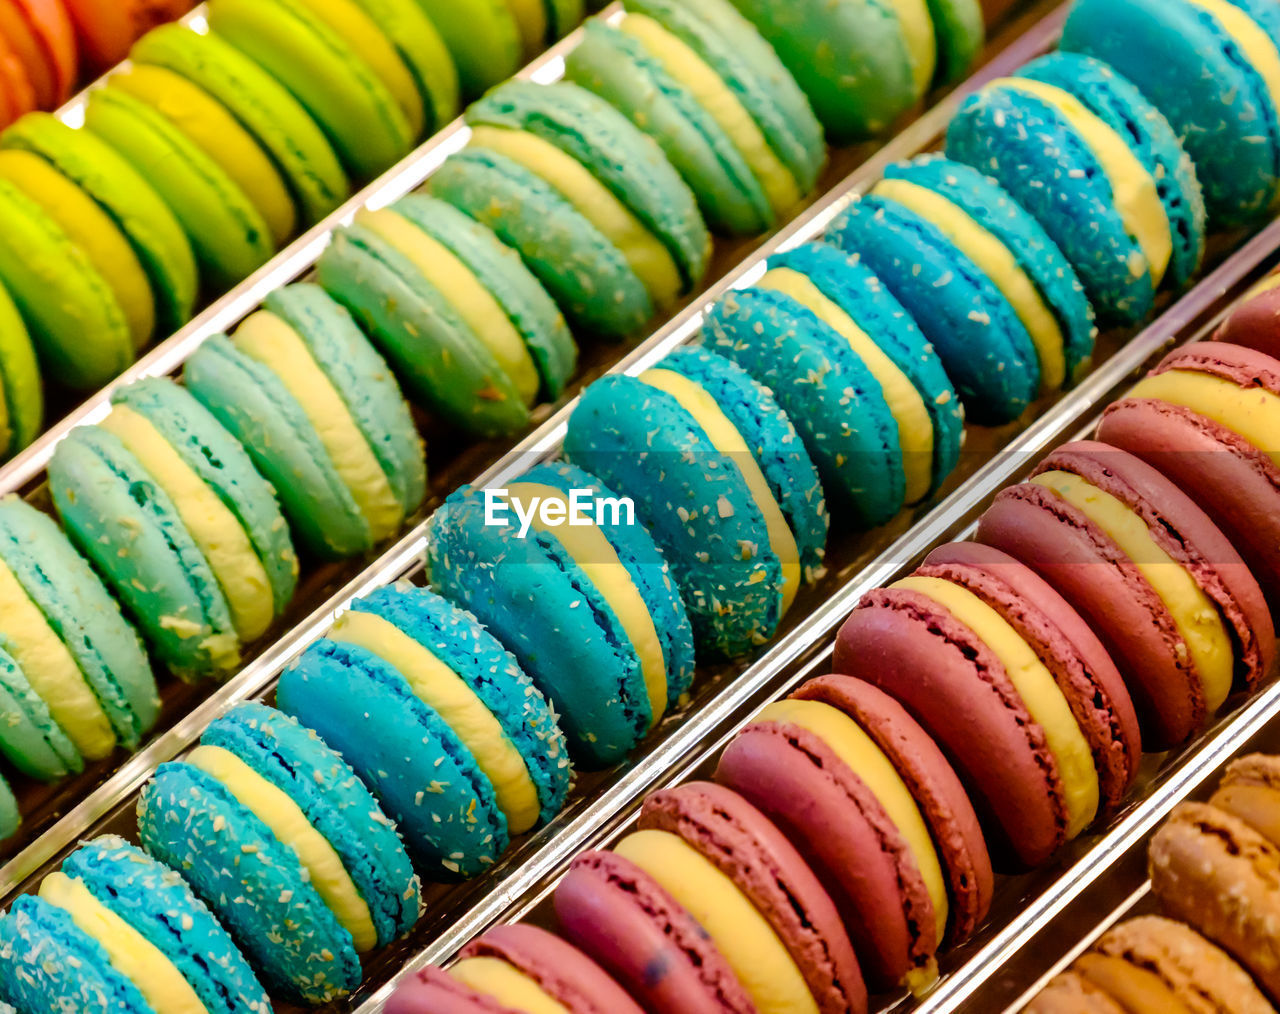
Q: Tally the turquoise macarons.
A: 9